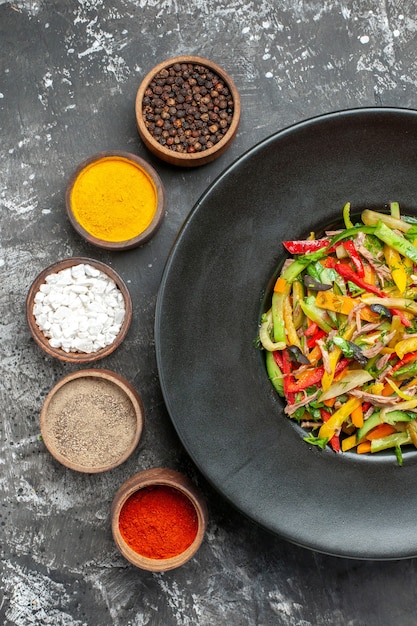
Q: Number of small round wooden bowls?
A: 5